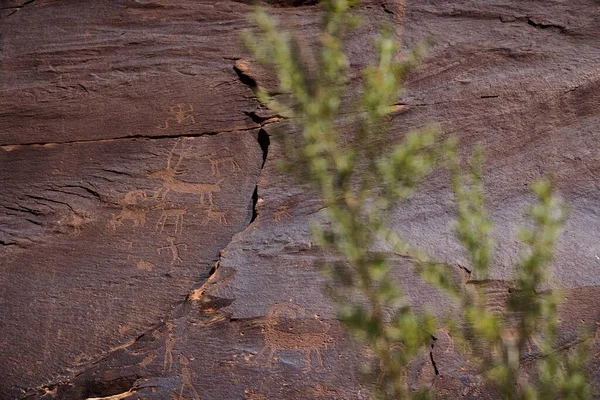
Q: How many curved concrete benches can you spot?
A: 0